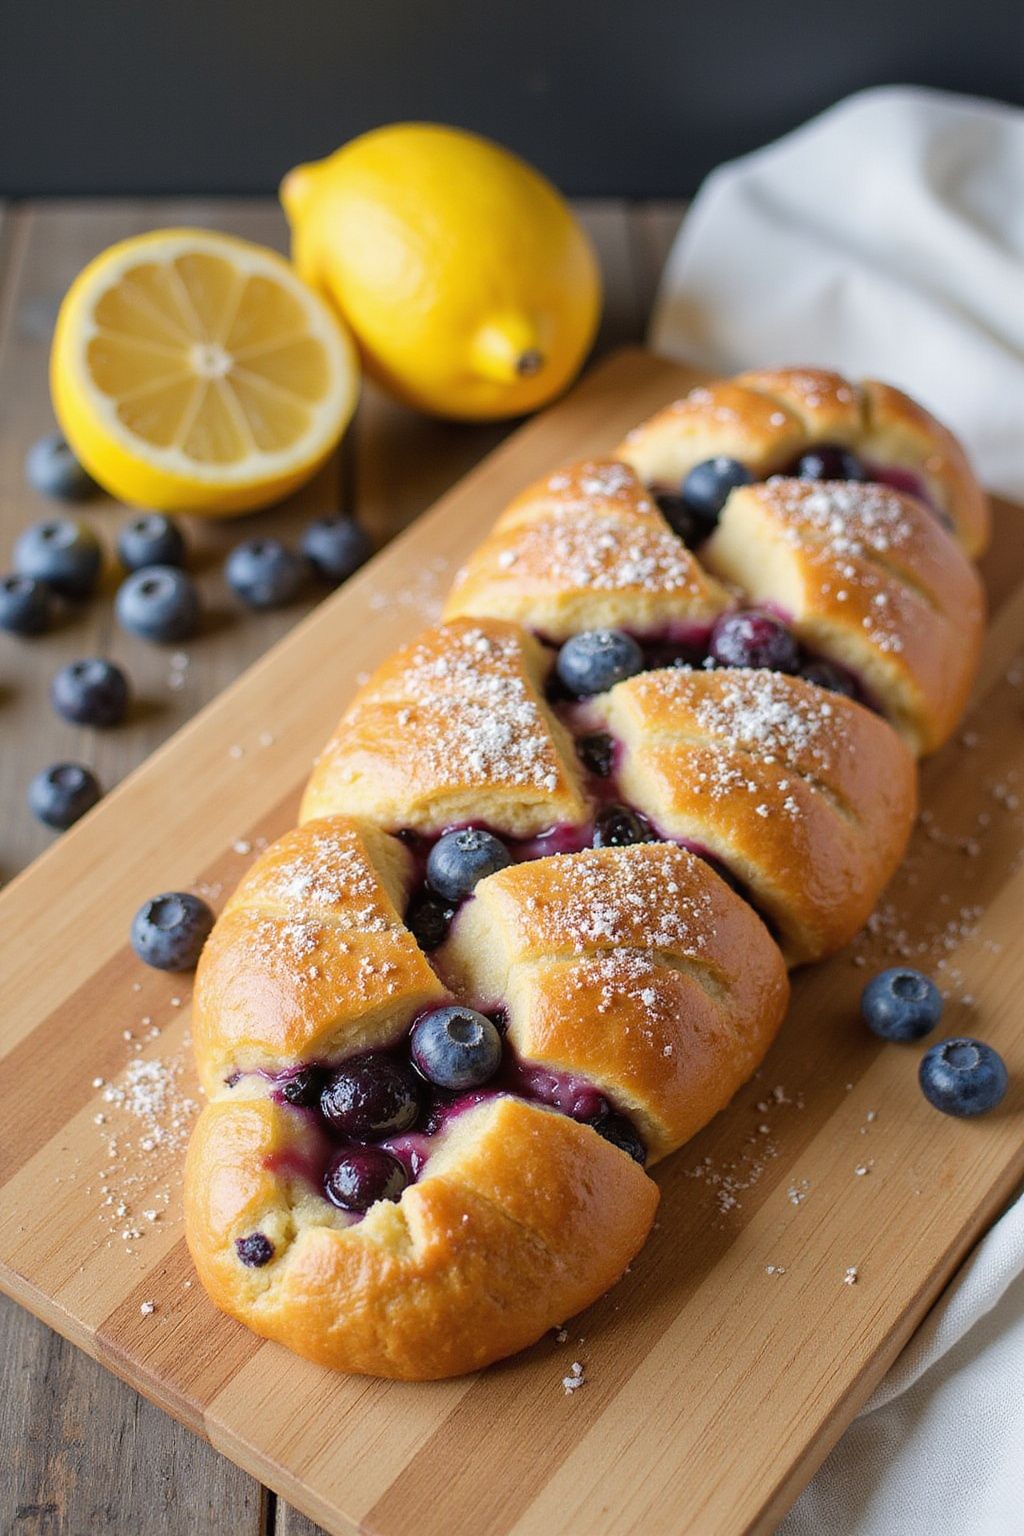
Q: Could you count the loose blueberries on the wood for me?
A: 12